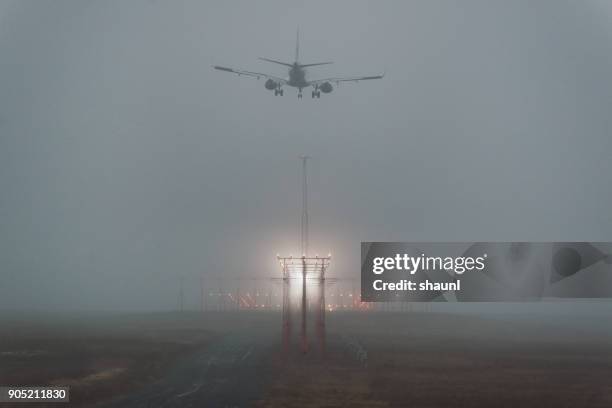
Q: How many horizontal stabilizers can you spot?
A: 2